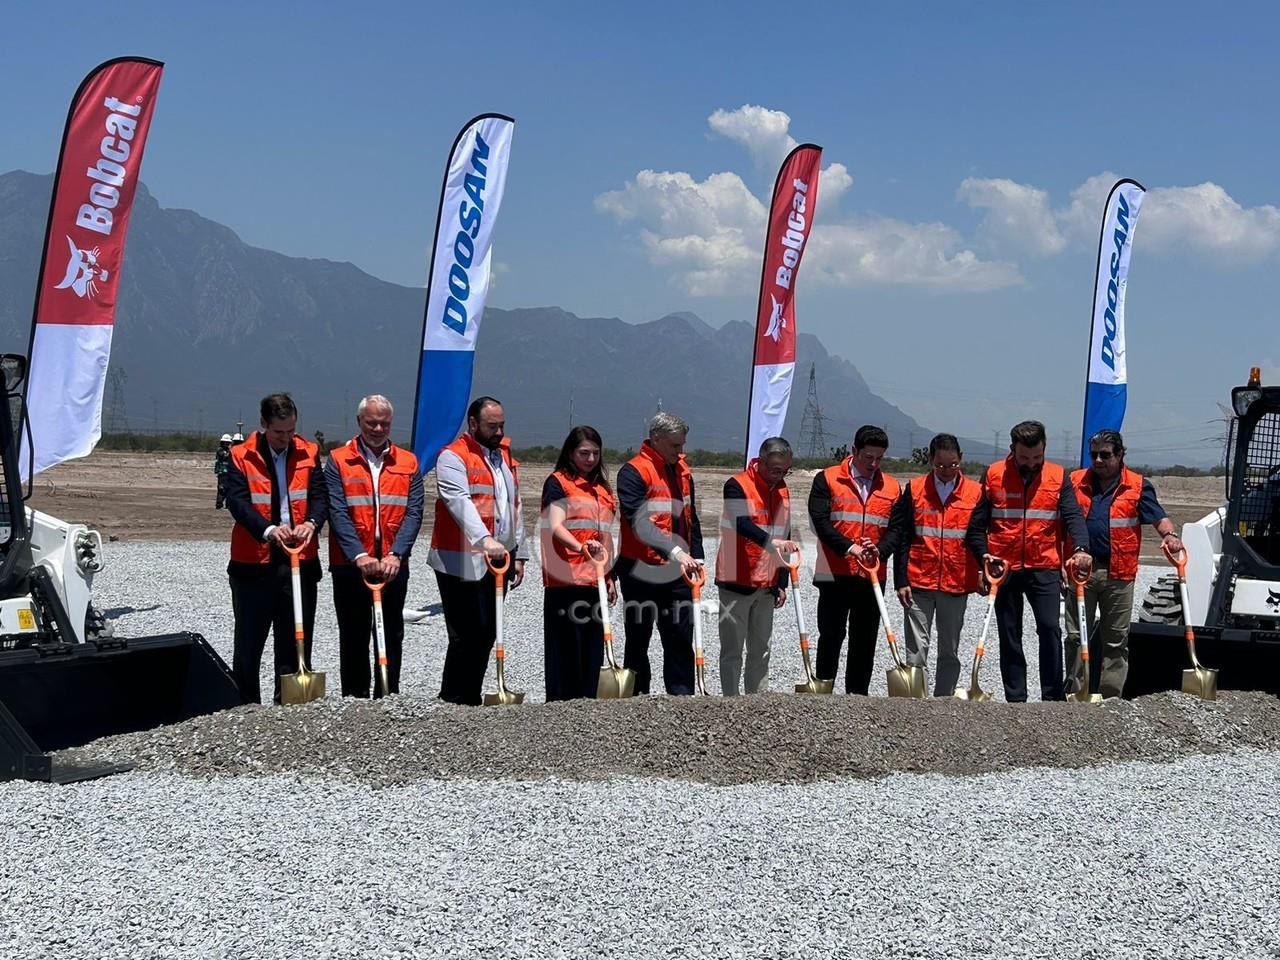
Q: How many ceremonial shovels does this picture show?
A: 10